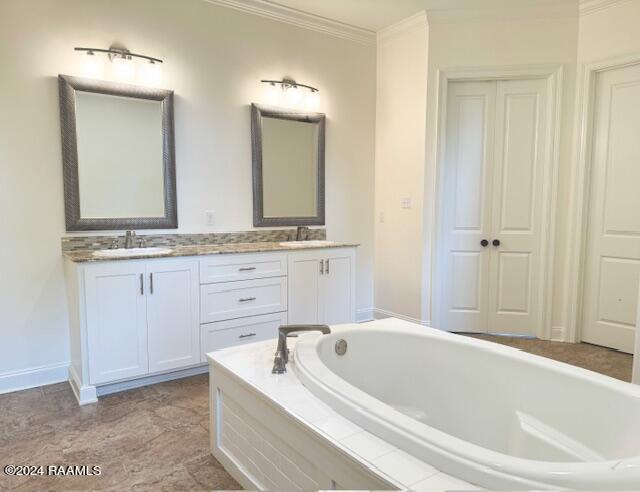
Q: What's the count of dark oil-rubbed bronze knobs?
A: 2